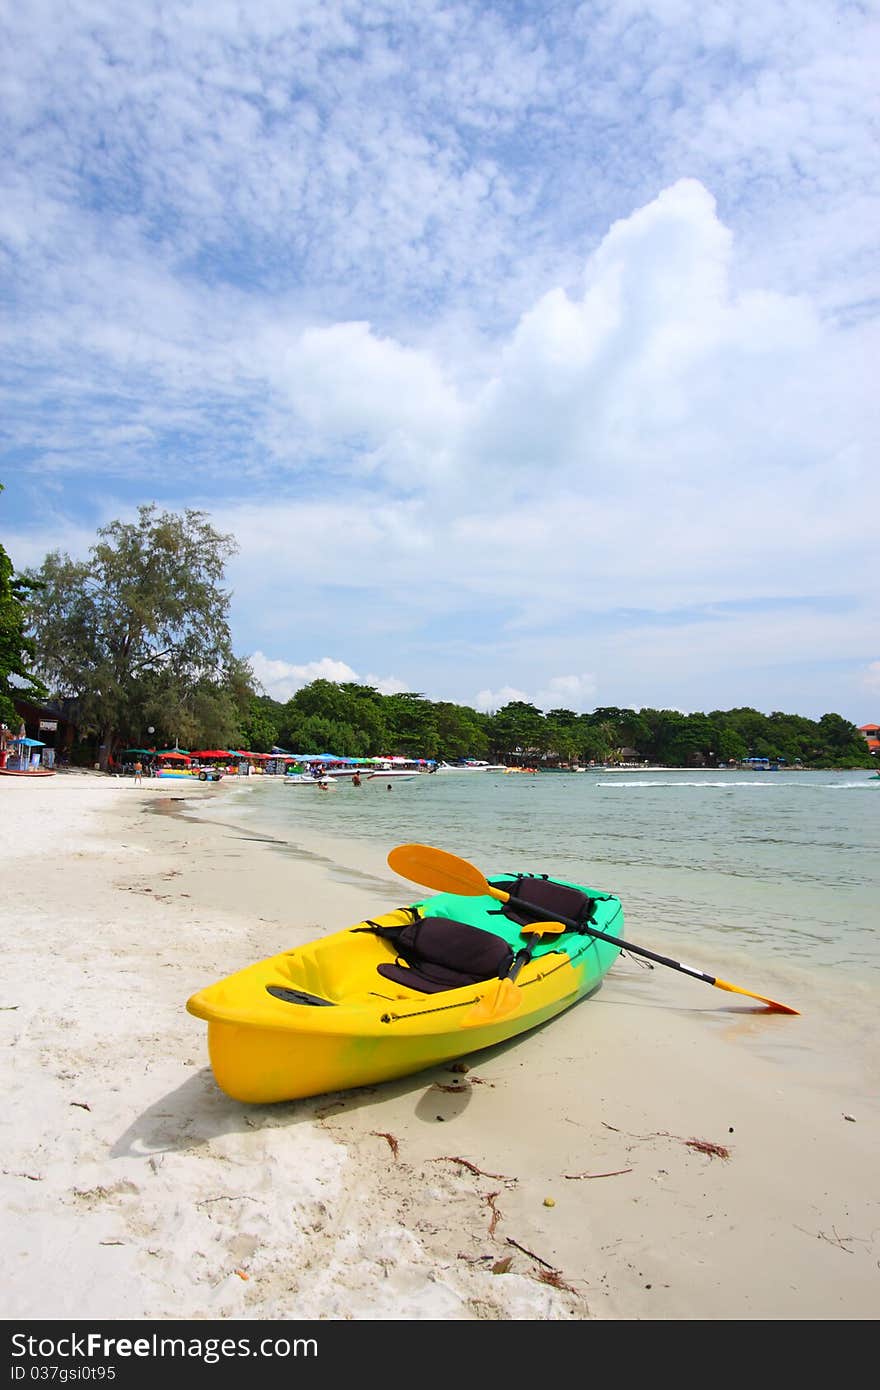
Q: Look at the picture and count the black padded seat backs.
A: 2